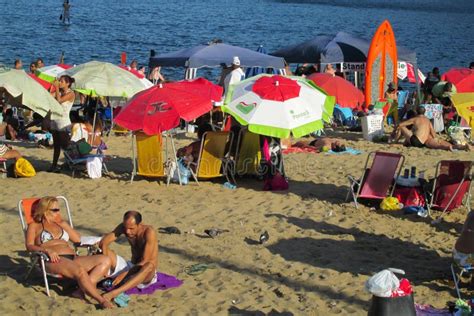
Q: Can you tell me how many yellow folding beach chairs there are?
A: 3